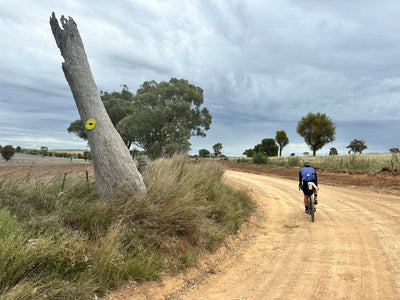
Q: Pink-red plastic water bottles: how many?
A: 0